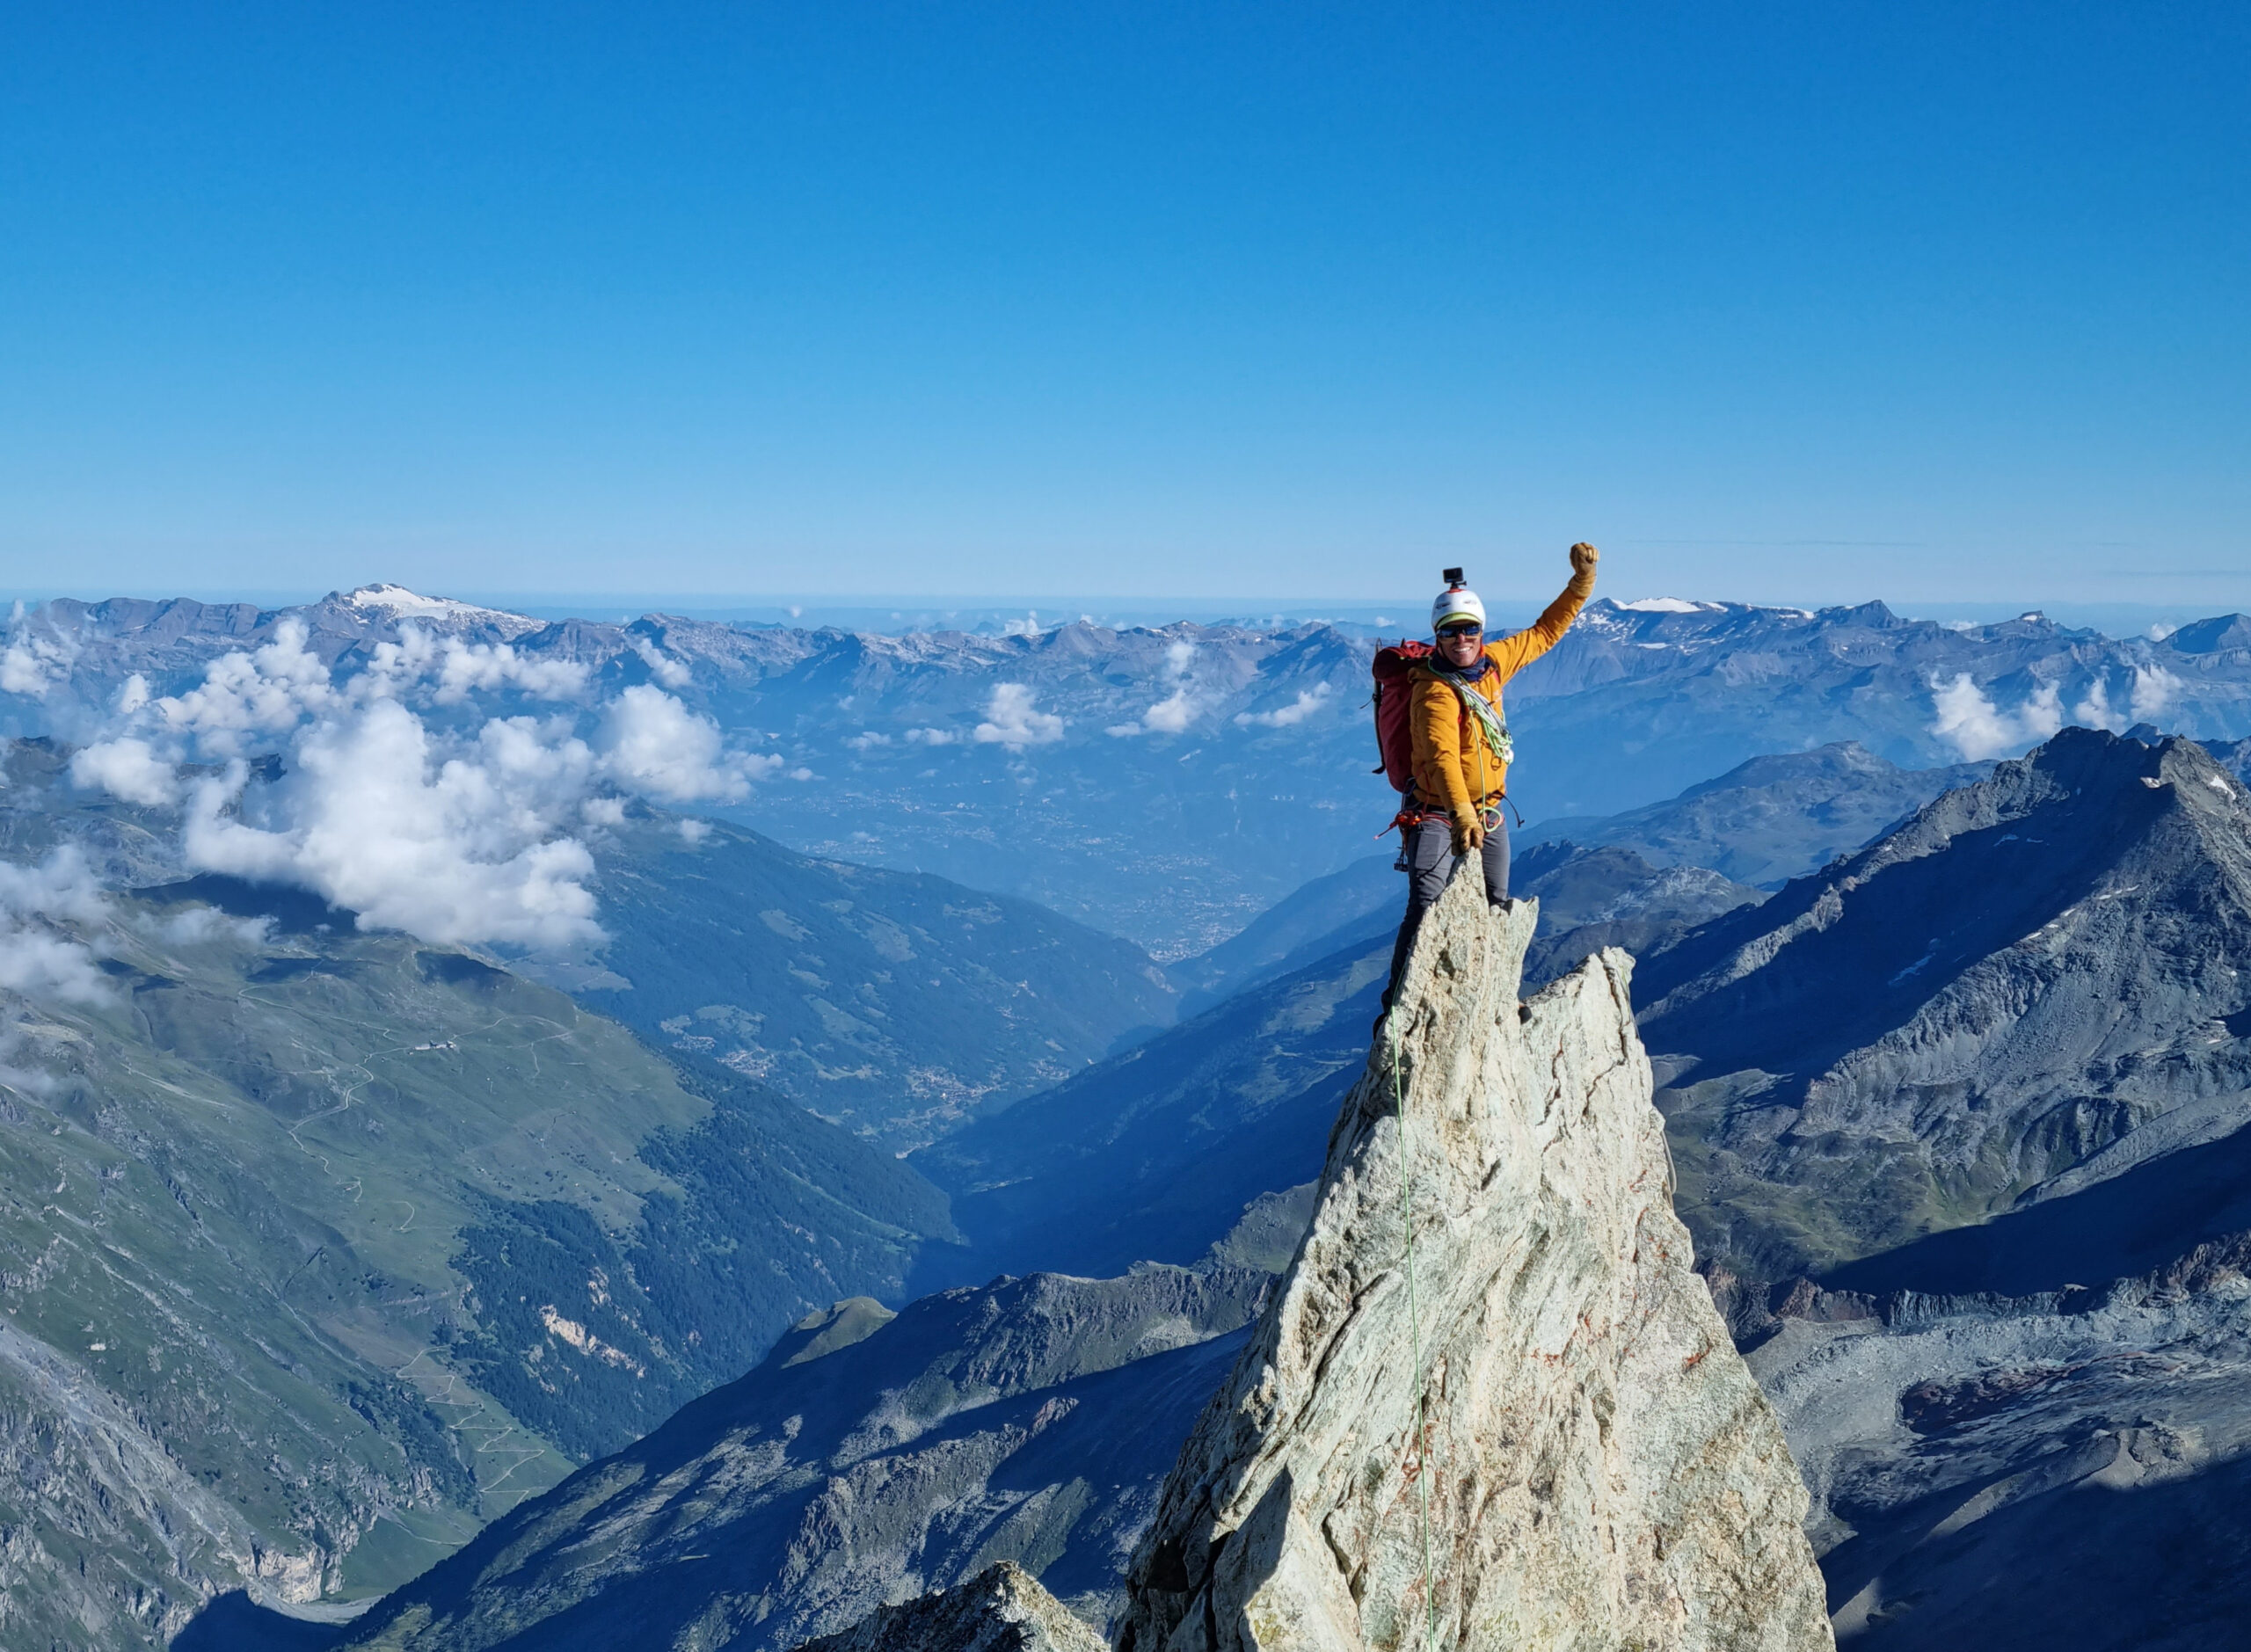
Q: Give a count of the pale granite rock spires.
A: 1